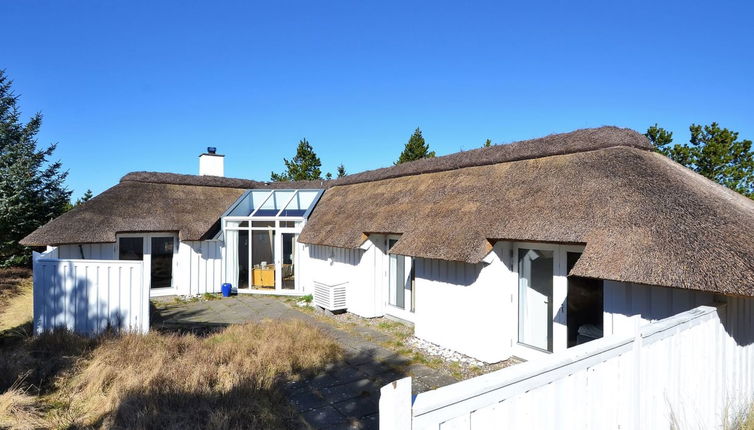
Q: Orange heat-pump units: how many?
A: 0